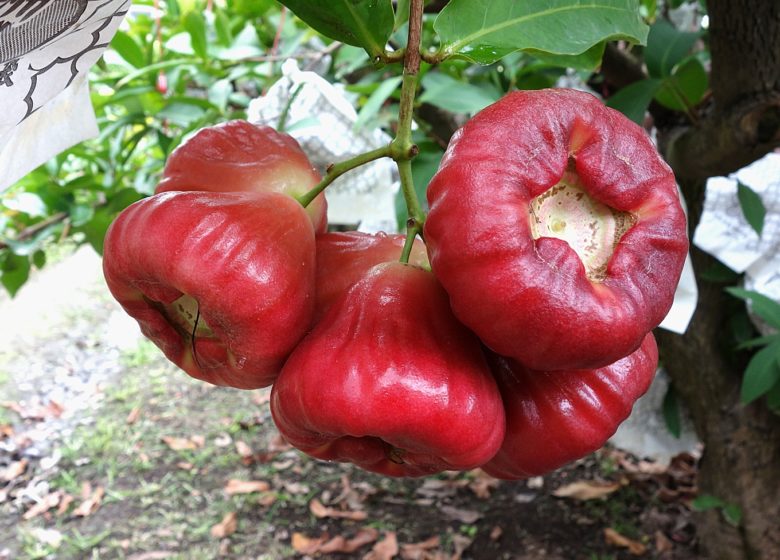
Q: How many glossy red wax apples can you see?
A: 6